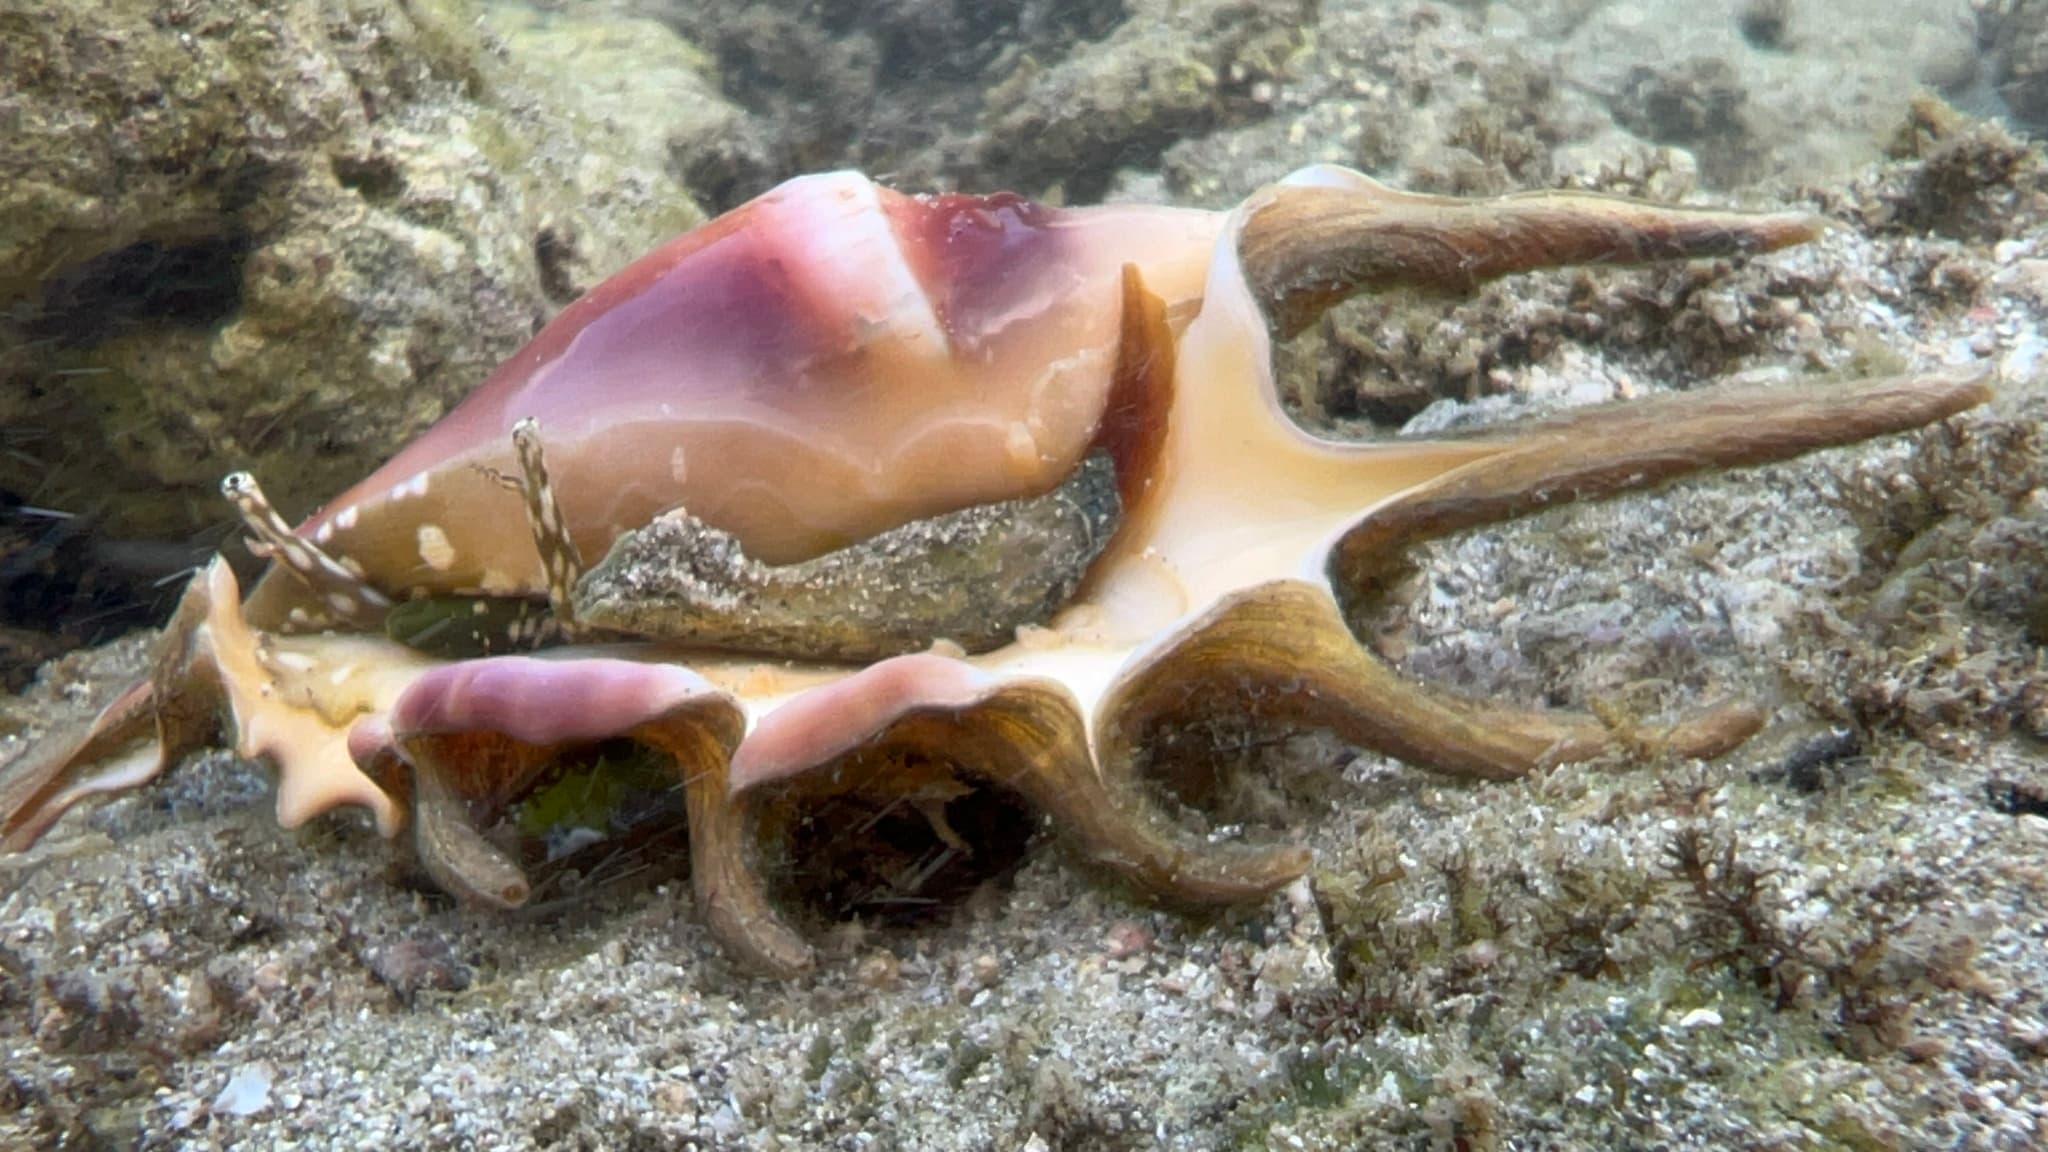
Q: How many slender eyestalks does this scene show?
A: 2